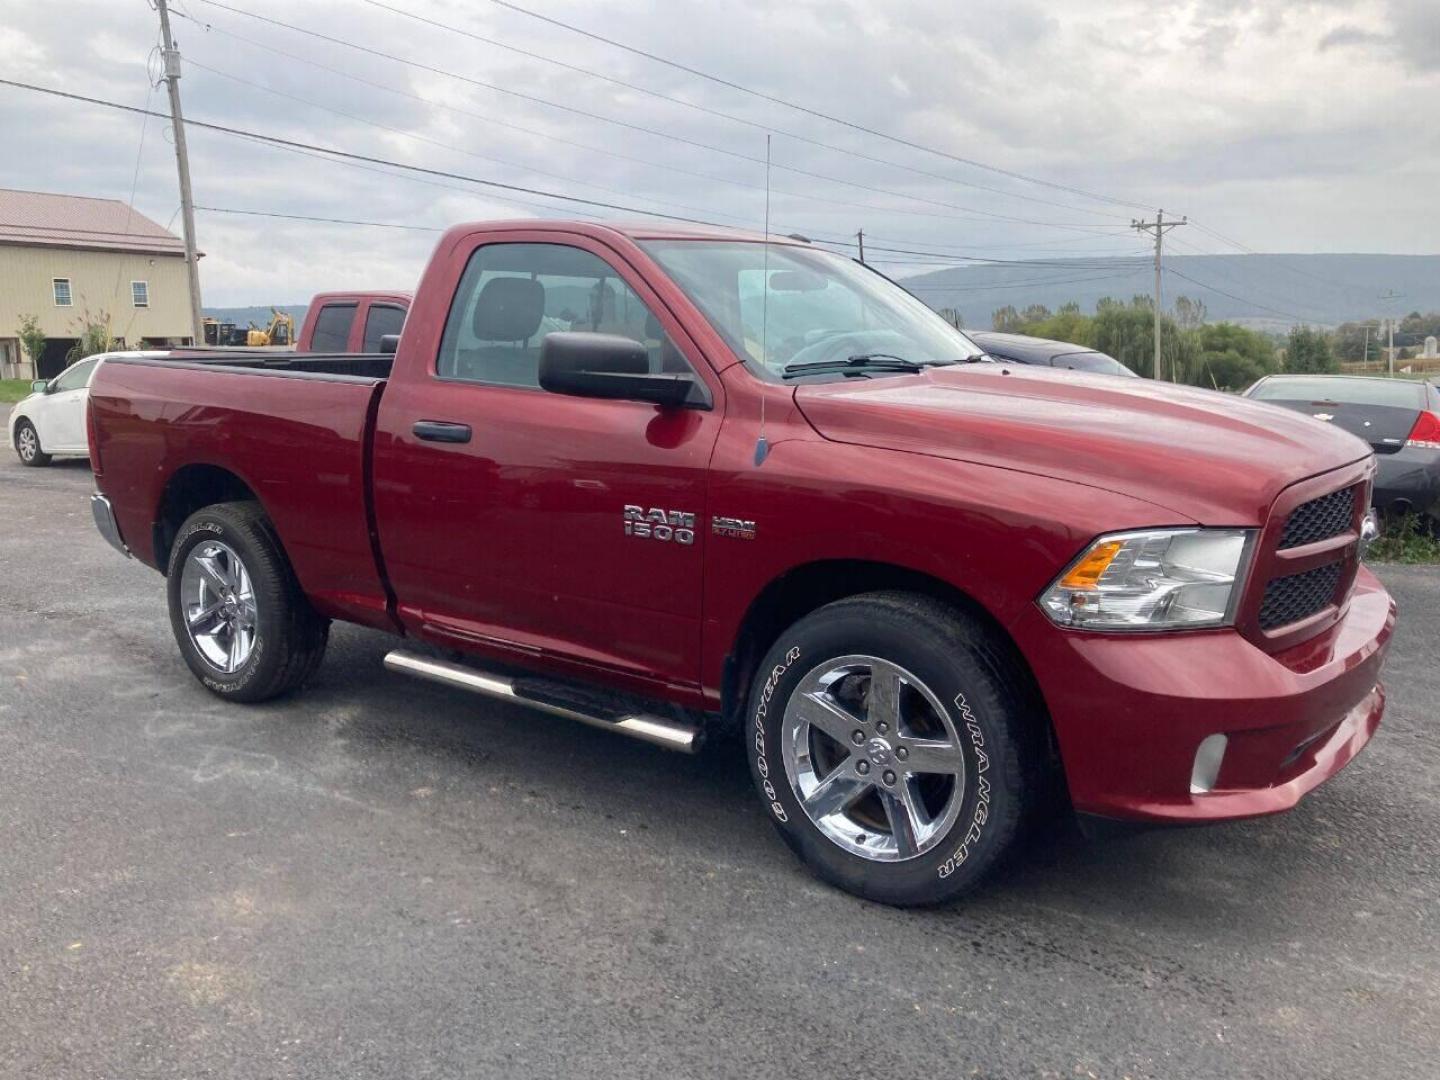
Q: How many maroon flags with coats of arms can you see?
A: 0